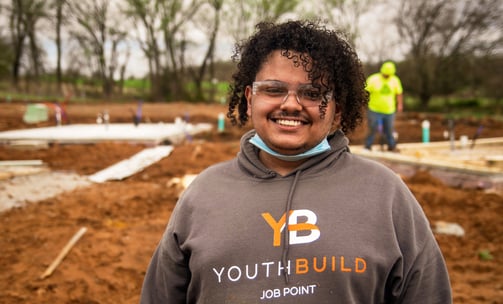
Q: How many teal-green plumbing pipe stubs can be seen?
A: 2